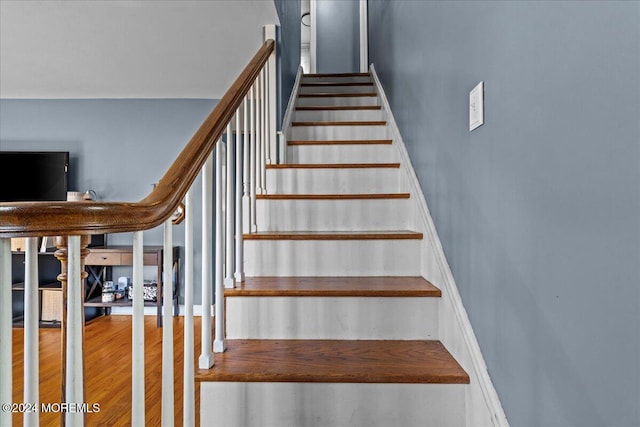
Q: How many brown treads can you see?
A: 11